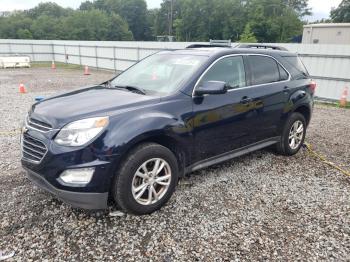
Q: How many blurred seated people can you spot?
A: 0